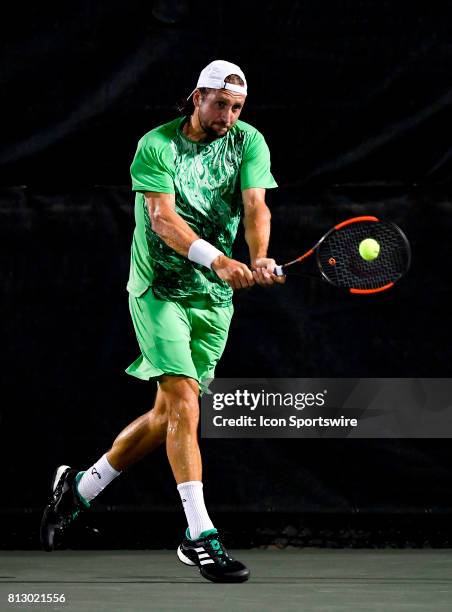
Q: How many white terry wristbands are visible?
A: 1